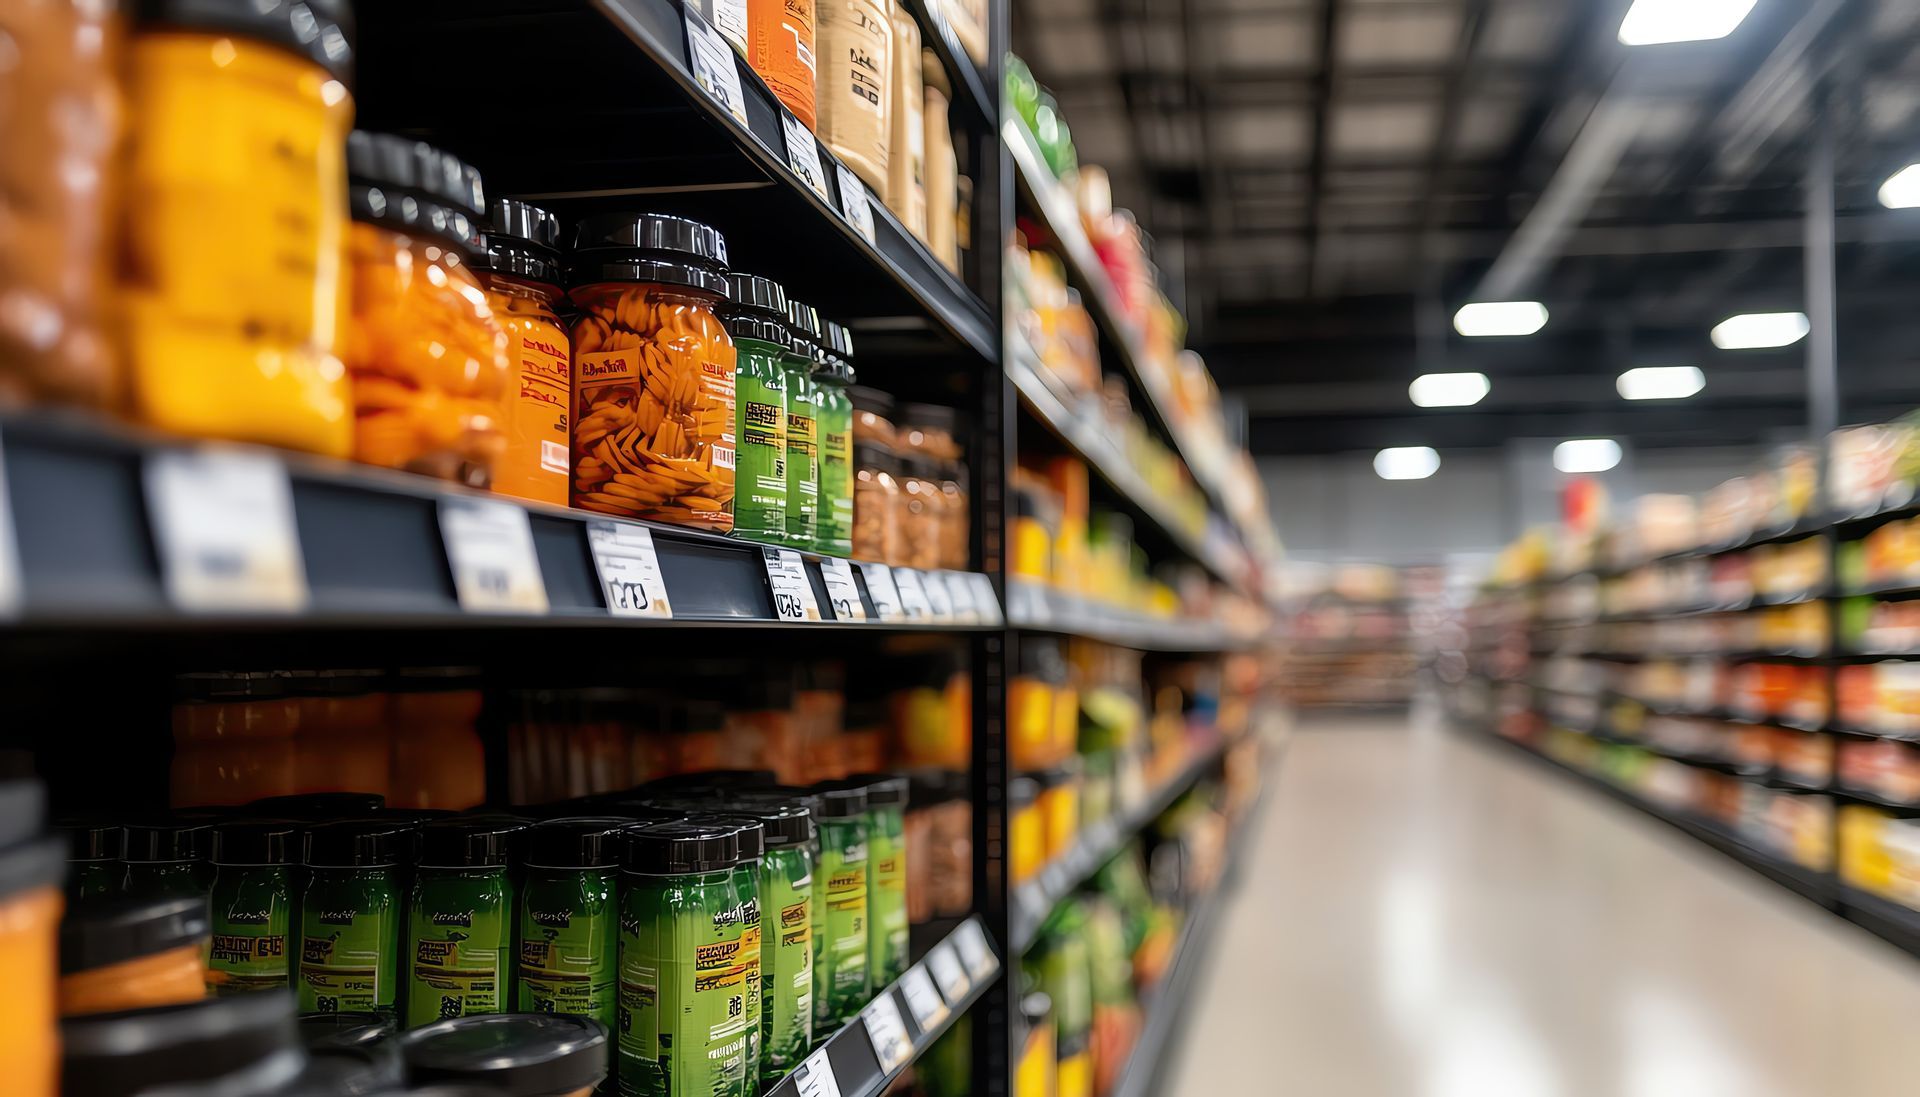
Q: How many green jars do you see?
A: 14